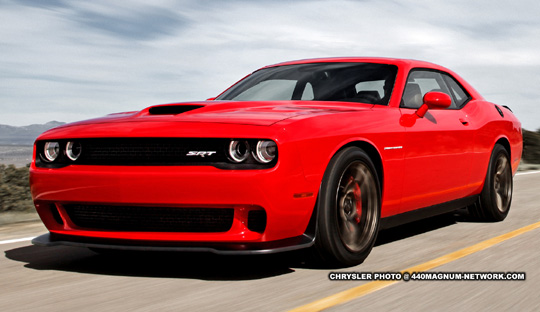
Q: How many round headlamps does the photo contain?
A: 4